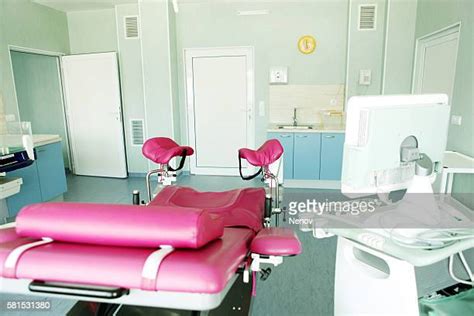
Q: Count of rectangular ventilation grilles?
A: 3